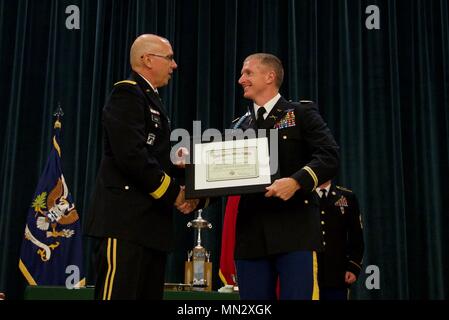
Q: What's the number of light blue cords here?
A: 1